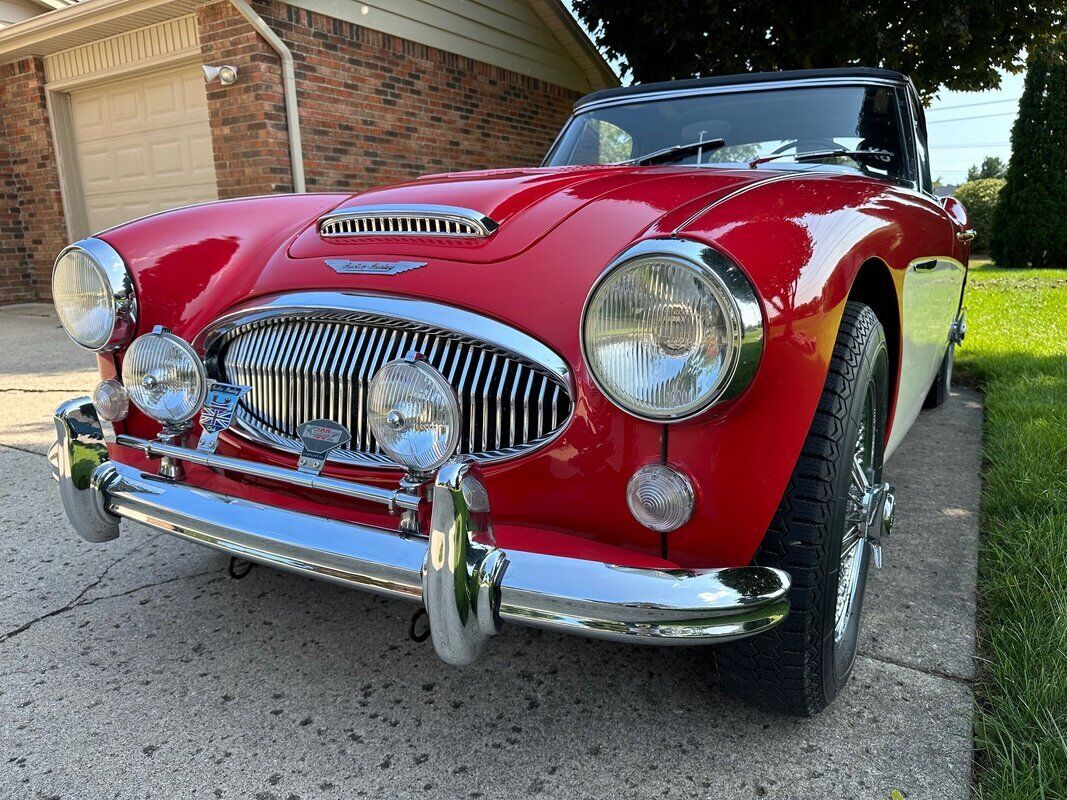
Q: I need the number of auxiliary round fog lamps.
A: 2